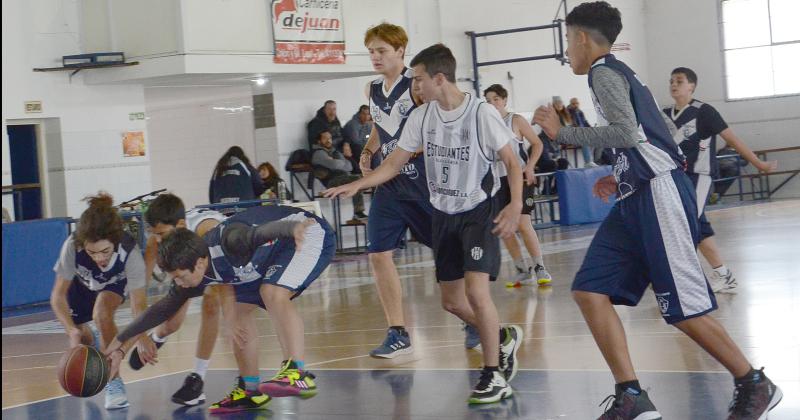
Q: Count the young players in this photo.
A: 8